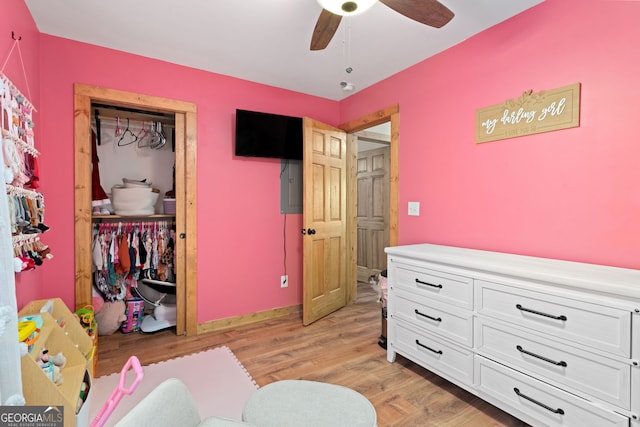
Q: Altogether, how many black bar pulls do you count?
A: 6